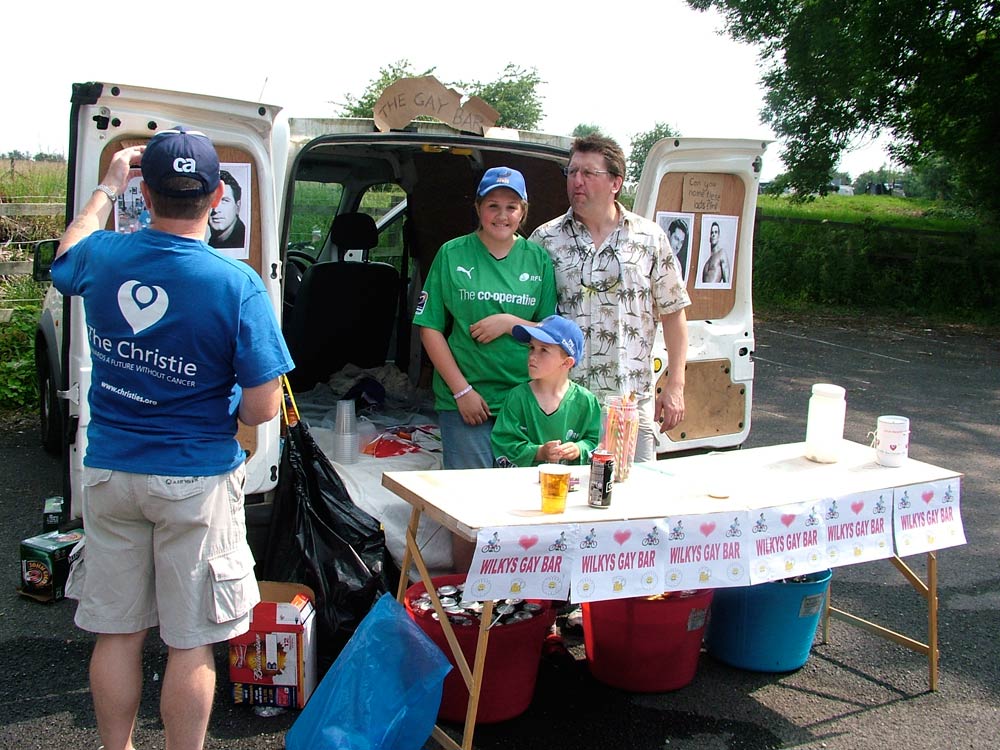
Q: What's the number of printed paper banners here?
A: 6